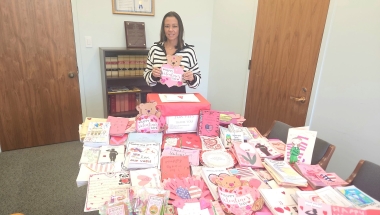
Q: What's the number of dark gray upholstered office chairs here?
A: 2